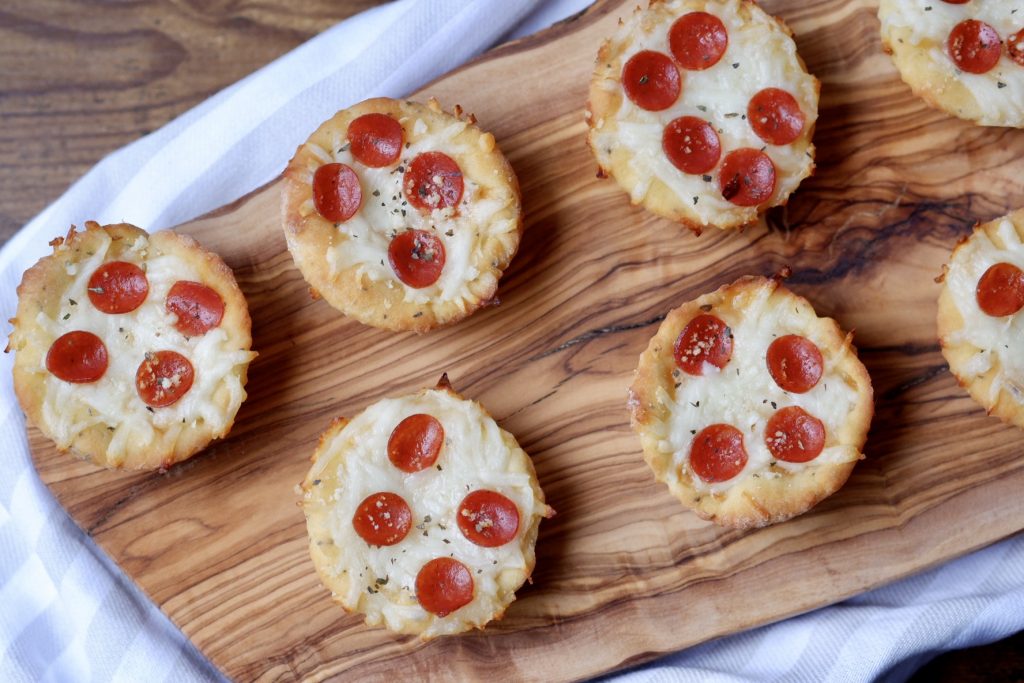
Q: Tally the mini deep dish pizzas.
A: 7